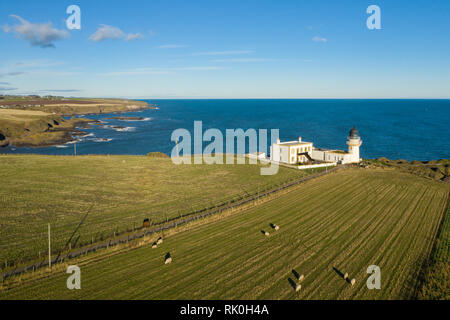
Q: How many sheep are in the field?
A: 9